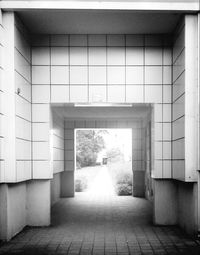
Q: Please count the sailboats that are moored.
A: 0